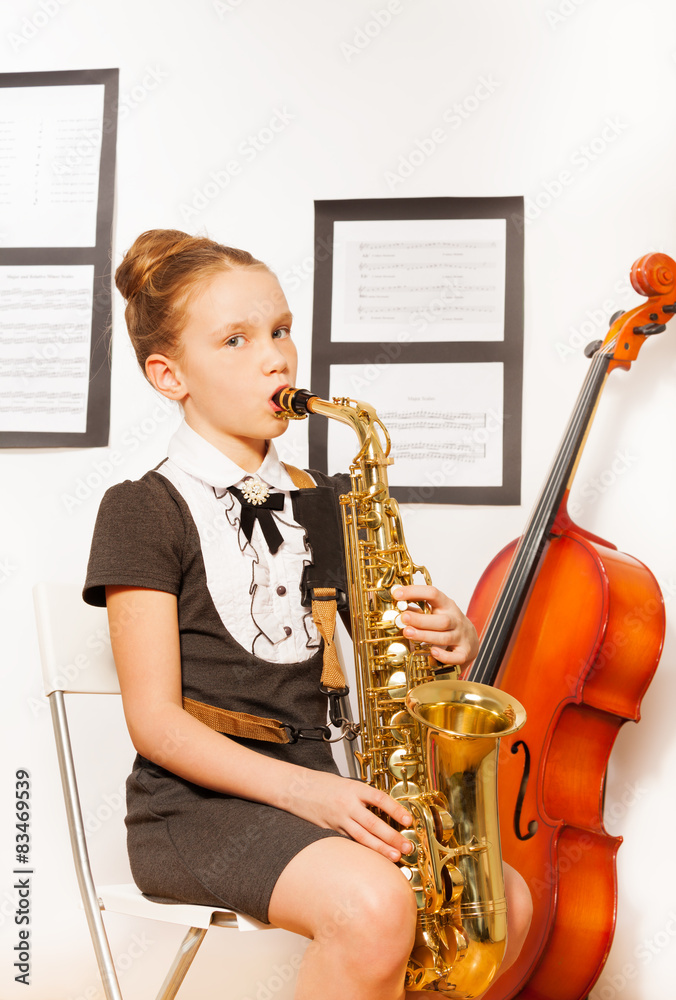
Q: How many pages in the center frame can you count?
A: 2